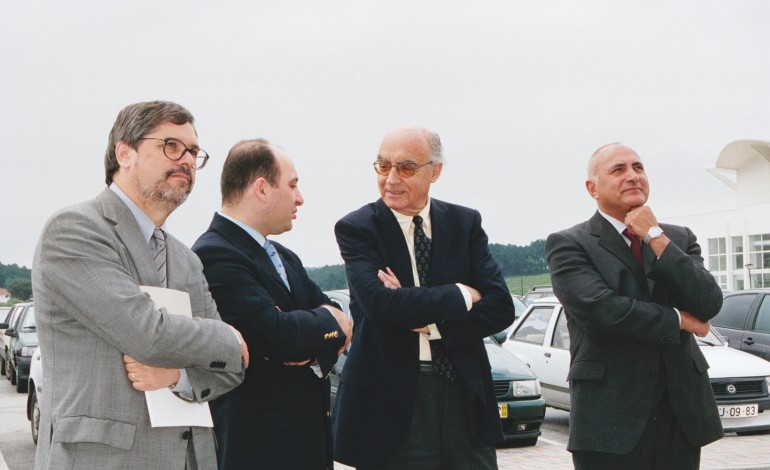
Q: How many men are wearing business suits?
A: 4